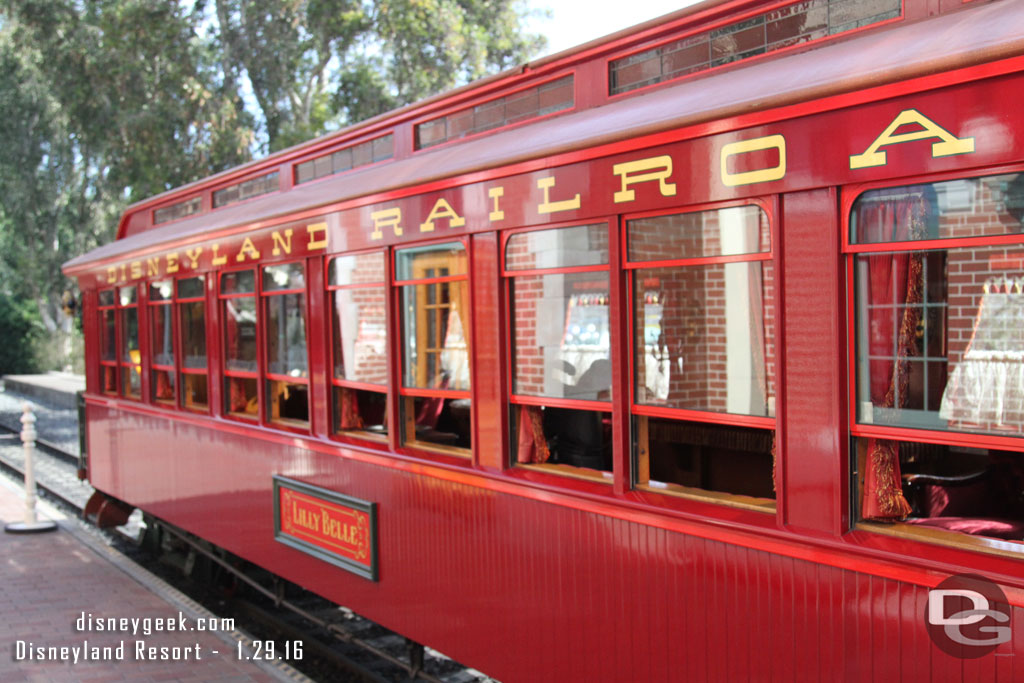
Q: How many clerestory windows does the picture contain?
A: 5